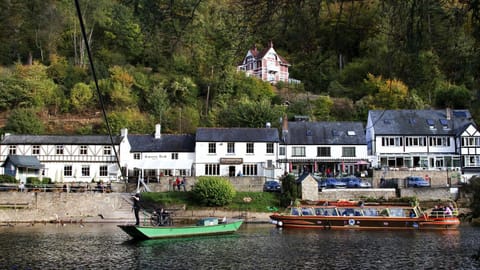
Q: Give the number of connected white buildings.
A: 5